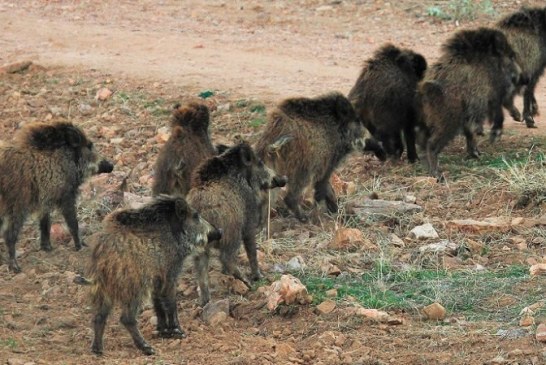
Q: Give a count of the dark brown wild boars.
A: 8